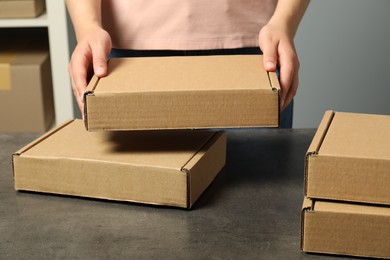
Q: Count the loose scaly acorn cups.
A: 0